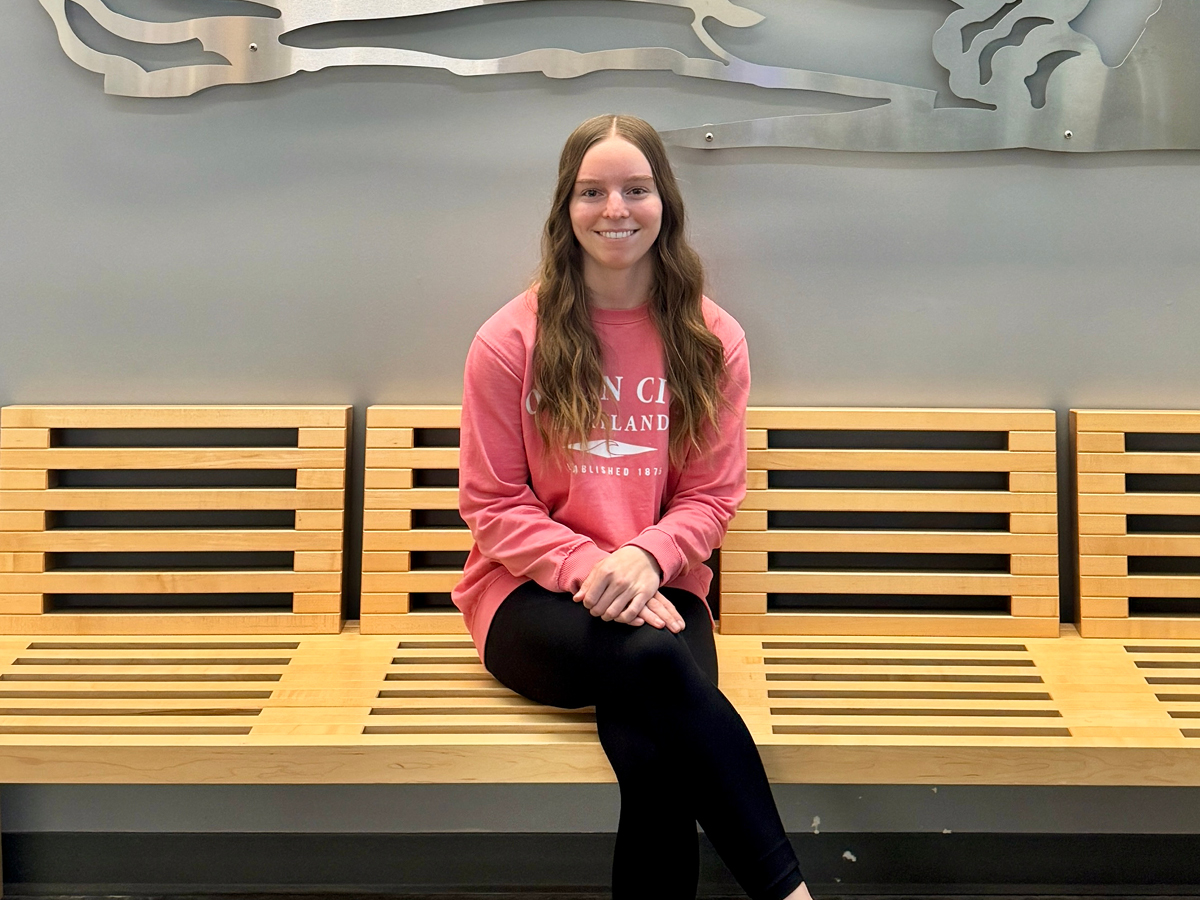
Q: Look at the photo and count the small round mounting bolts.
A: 3